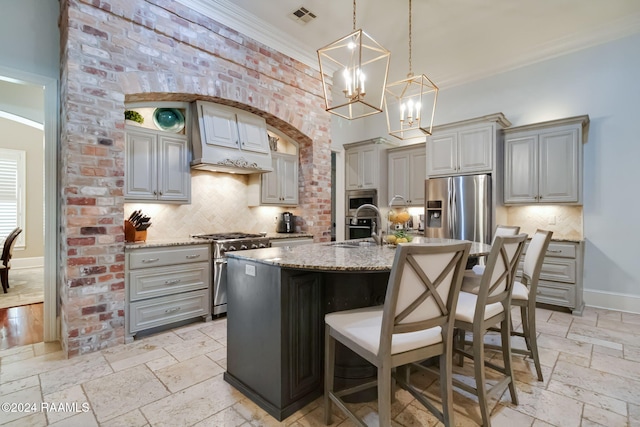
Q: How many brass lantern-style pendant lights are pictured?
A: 2